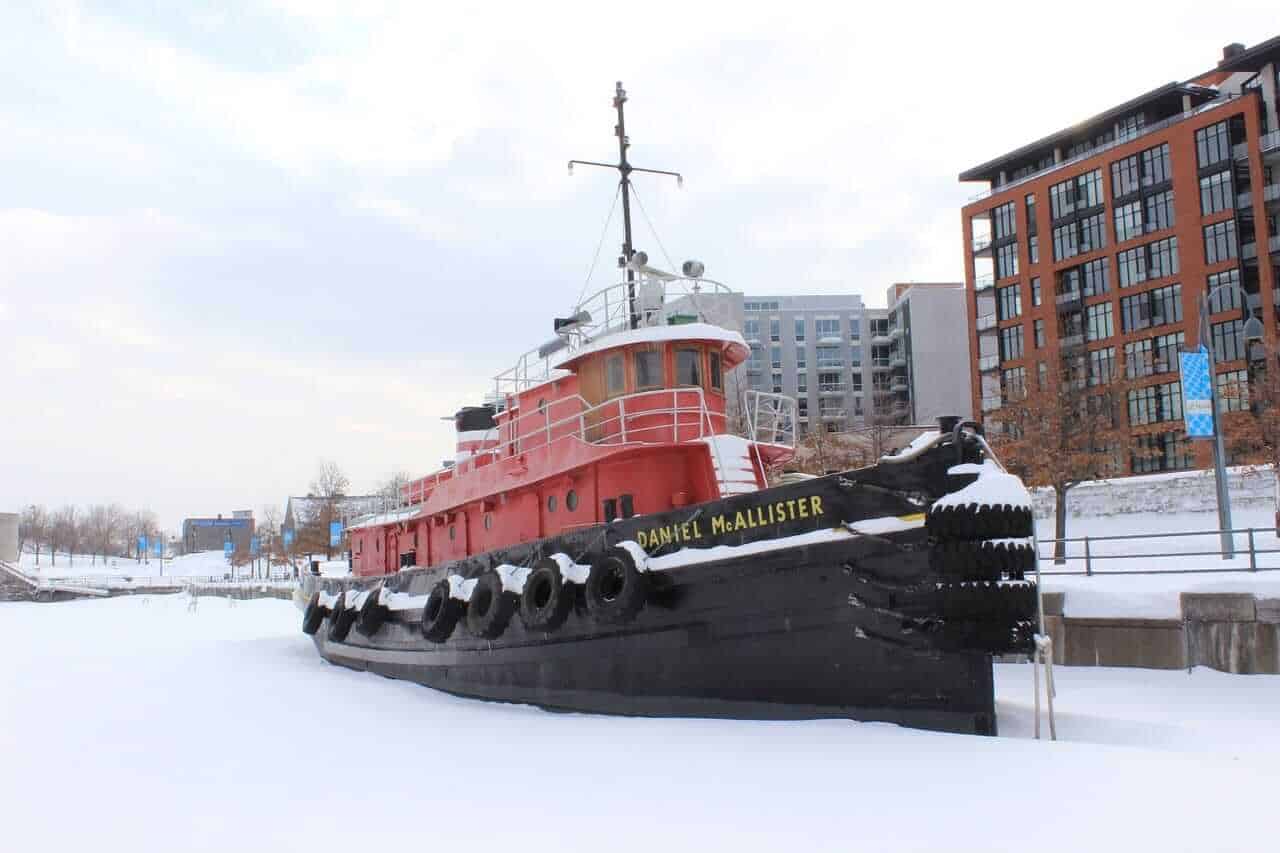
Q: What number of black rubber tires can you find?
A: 11